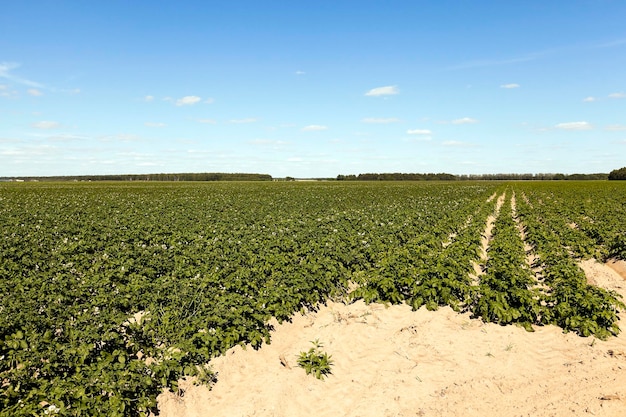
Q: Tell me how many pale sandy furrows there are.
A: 2